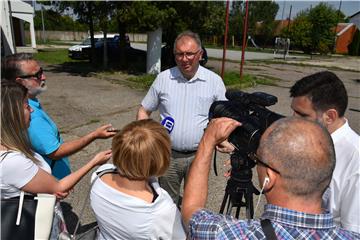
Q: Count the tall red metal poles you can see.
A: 2